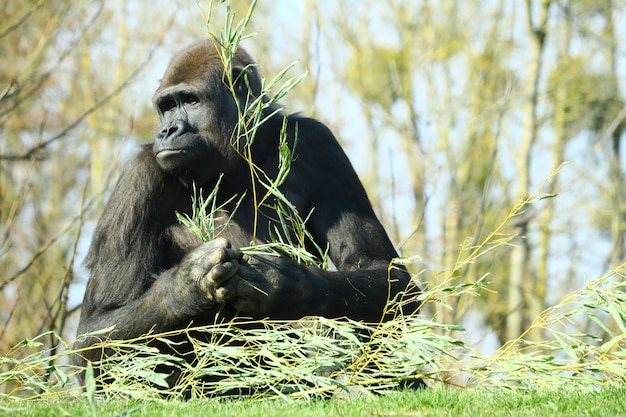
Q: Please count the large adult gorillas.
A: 1